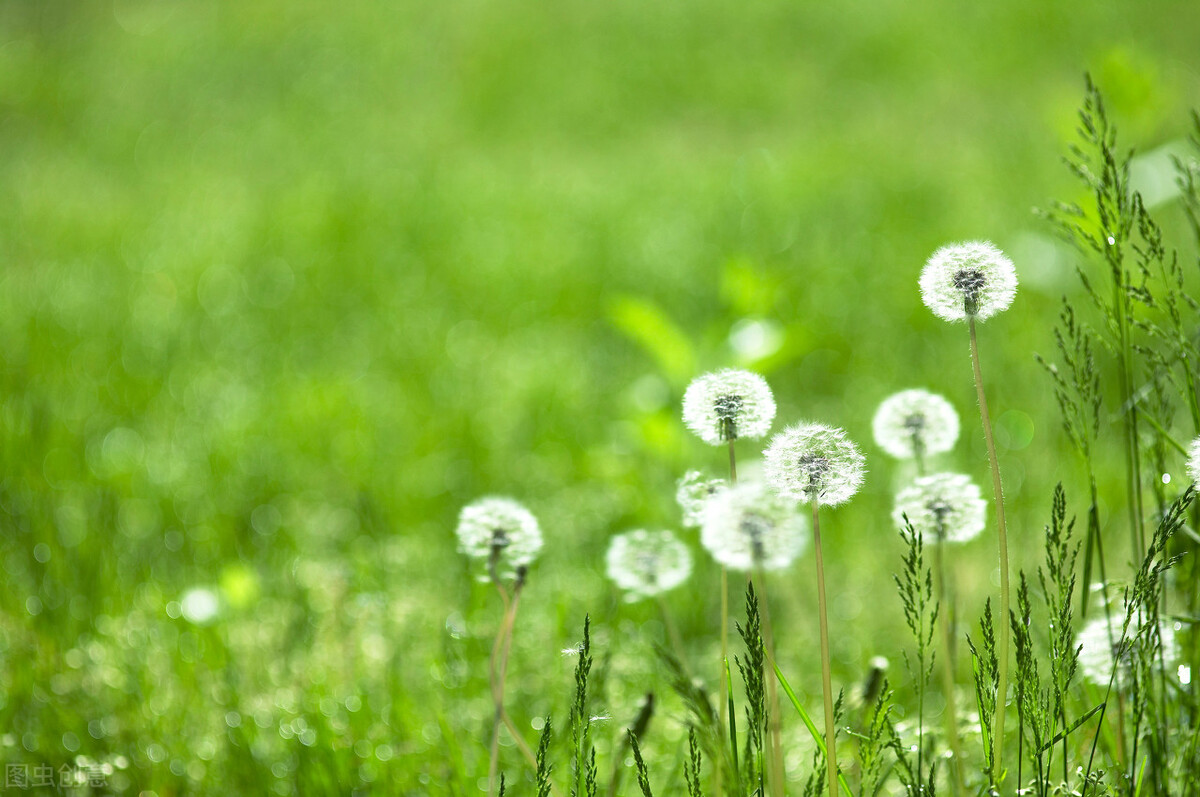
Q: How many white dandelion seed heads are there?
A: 11